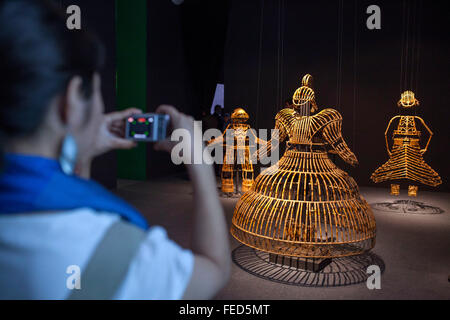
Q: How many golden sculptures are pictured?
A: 3